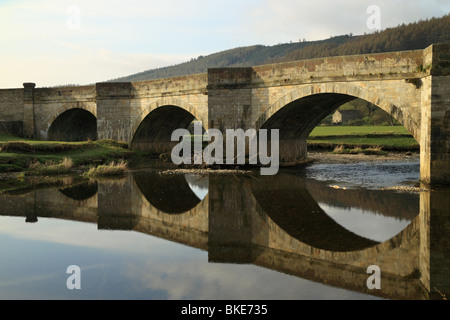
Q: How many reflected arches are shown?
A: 3